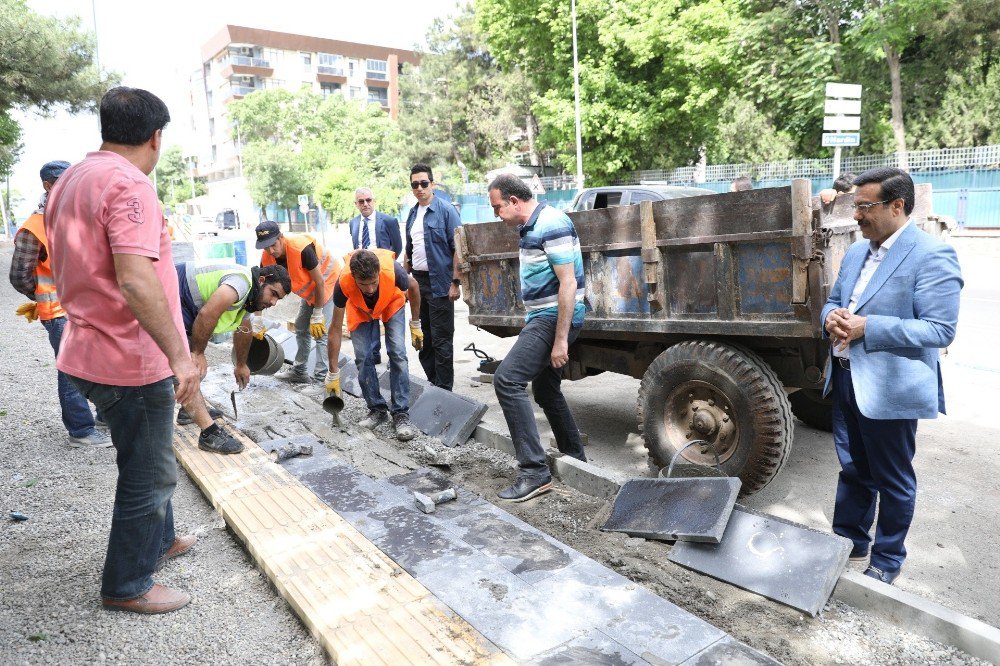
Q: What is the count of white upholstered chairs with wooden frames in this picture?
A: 0